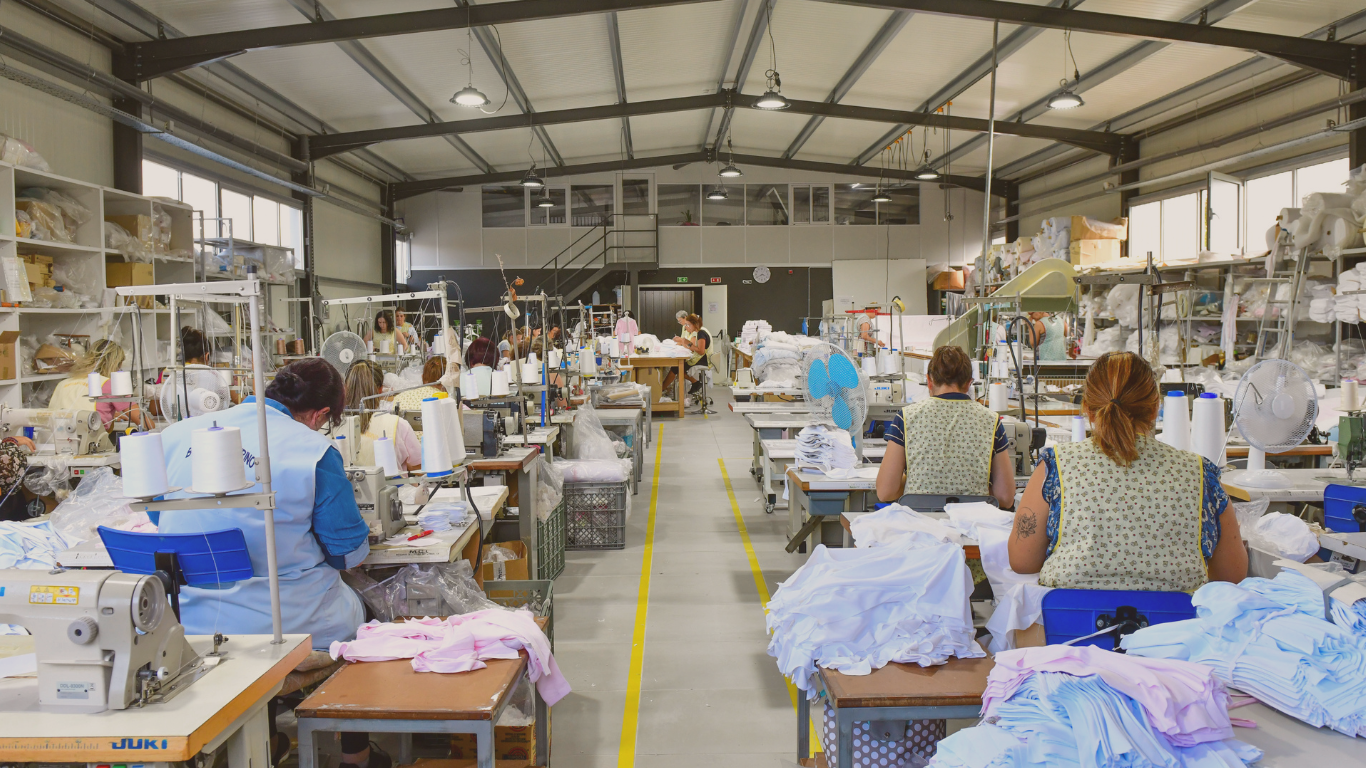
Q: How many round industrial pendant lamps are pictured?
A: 9